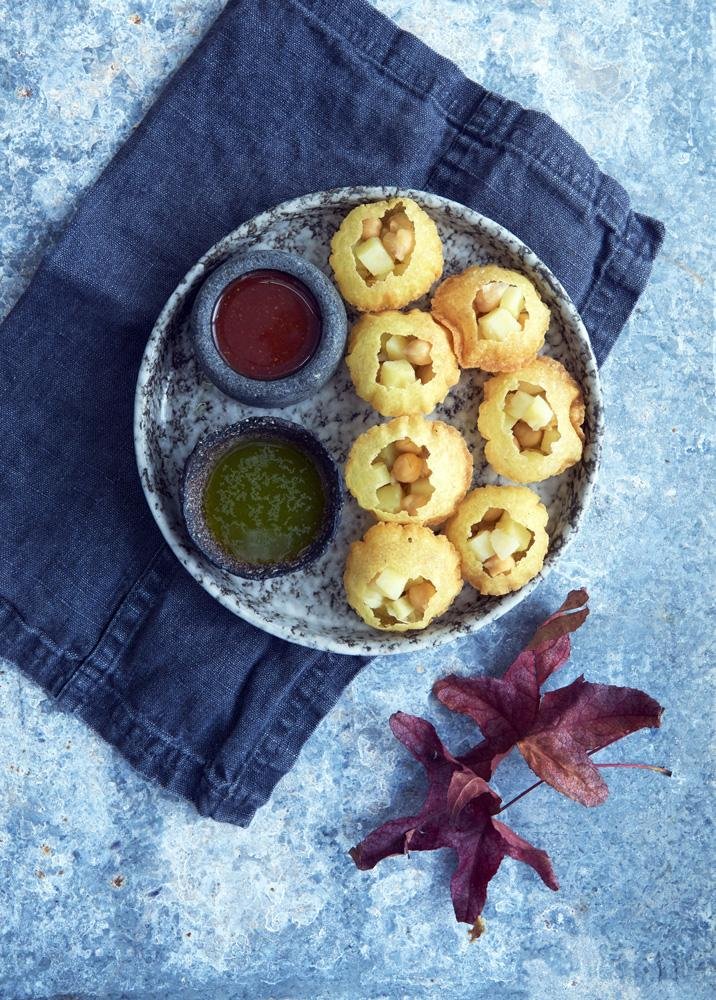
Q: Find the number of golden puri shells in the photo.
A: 7